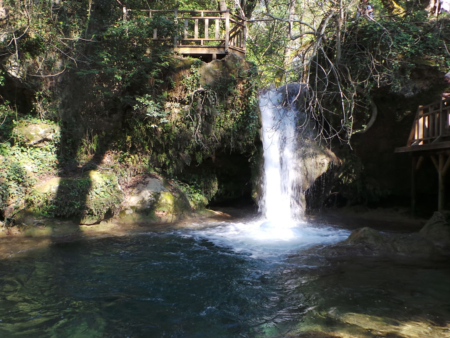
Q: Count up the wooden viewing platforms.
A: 2